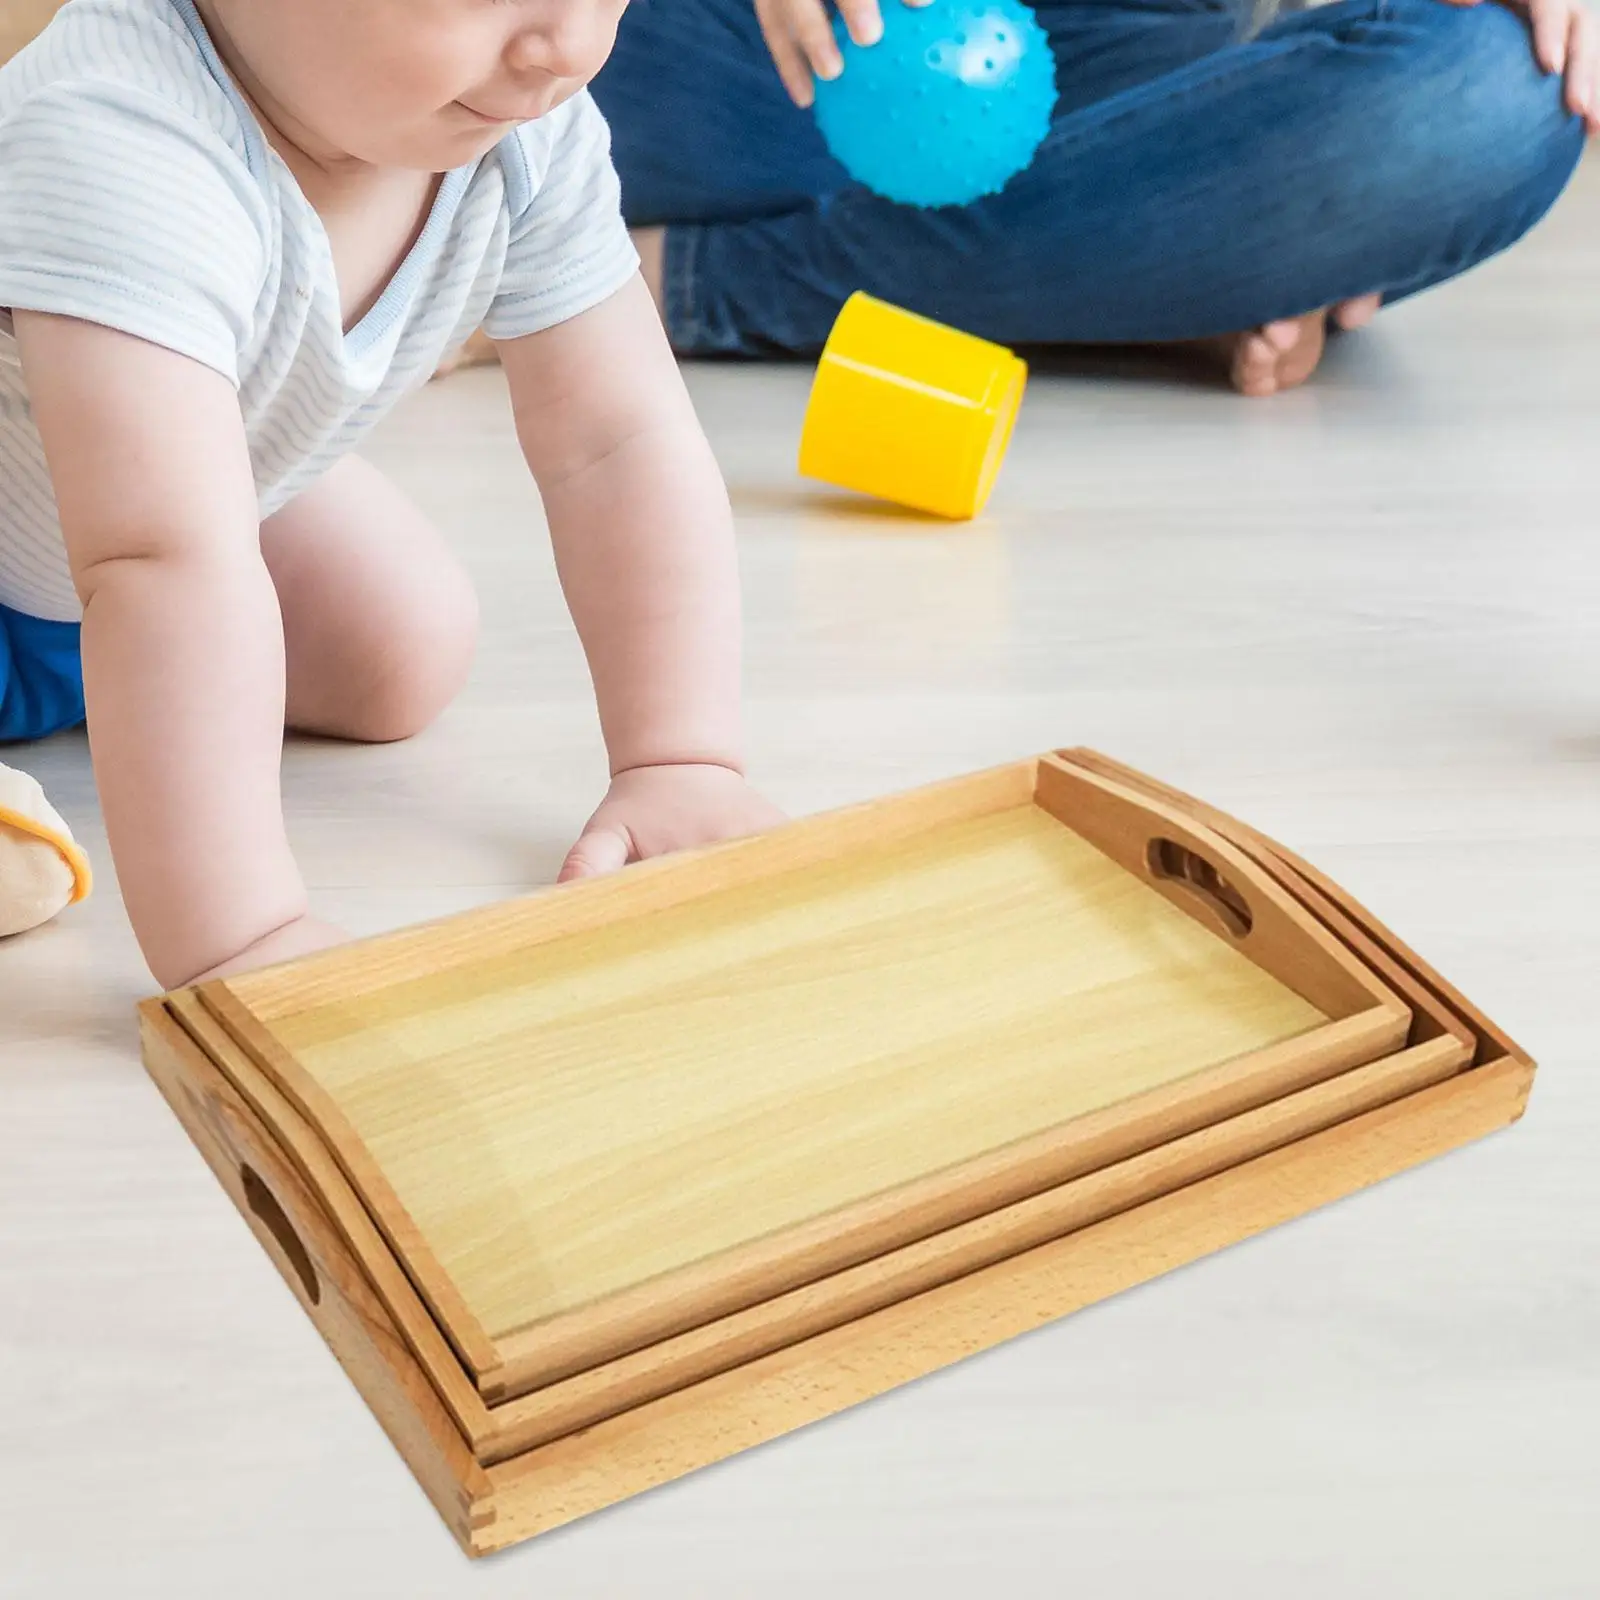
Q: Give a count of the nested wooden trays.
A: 3